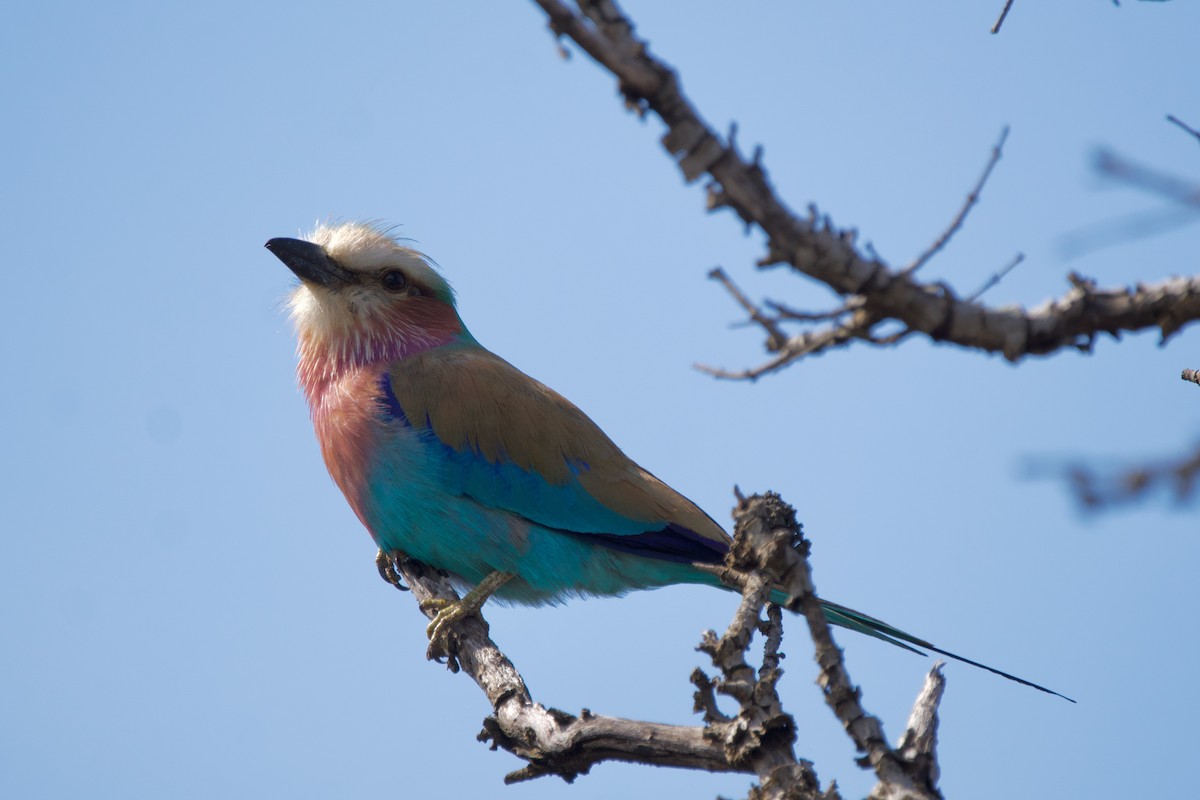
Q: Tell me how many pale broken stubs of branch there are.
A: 1